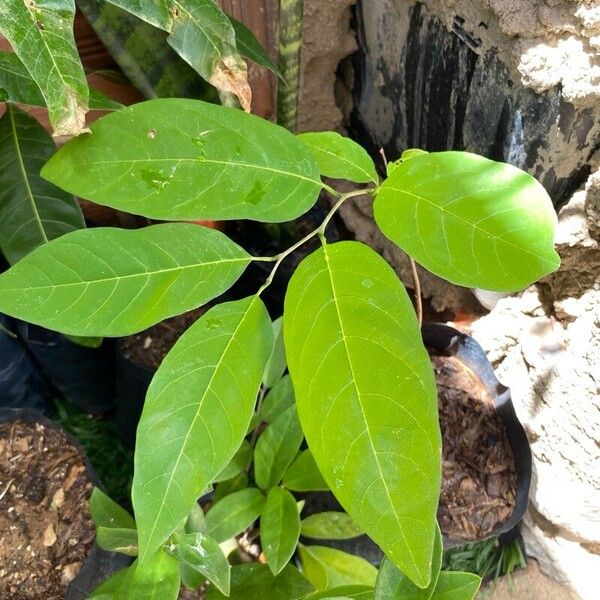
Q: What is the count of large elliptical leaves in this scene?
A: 5